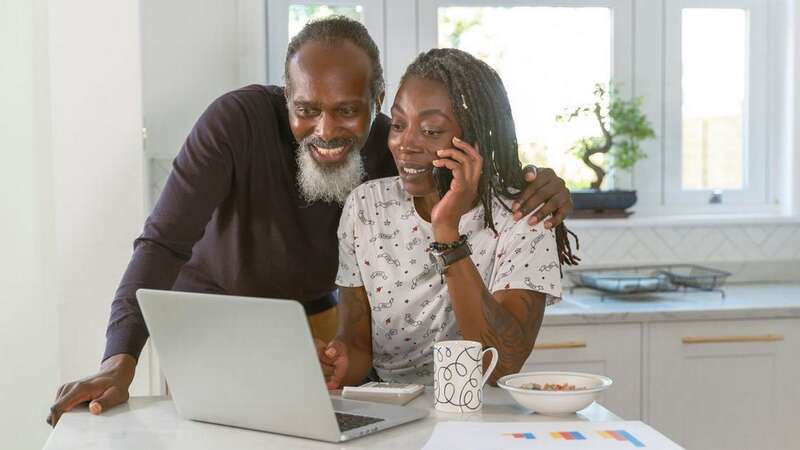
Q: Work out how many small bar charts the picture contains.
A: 3